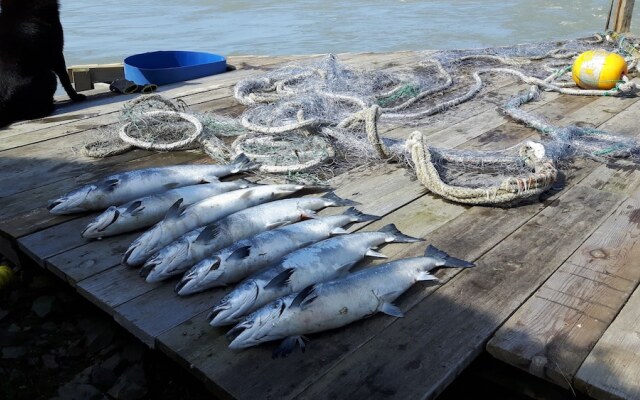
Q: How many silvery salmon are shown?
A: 7